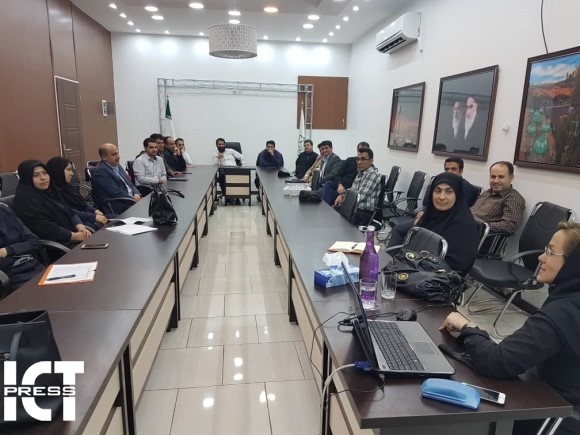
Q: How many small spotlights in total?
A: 13